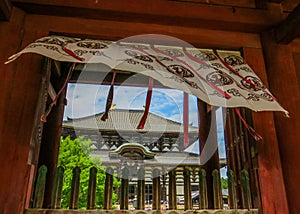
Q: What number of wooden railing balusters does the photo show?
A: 14